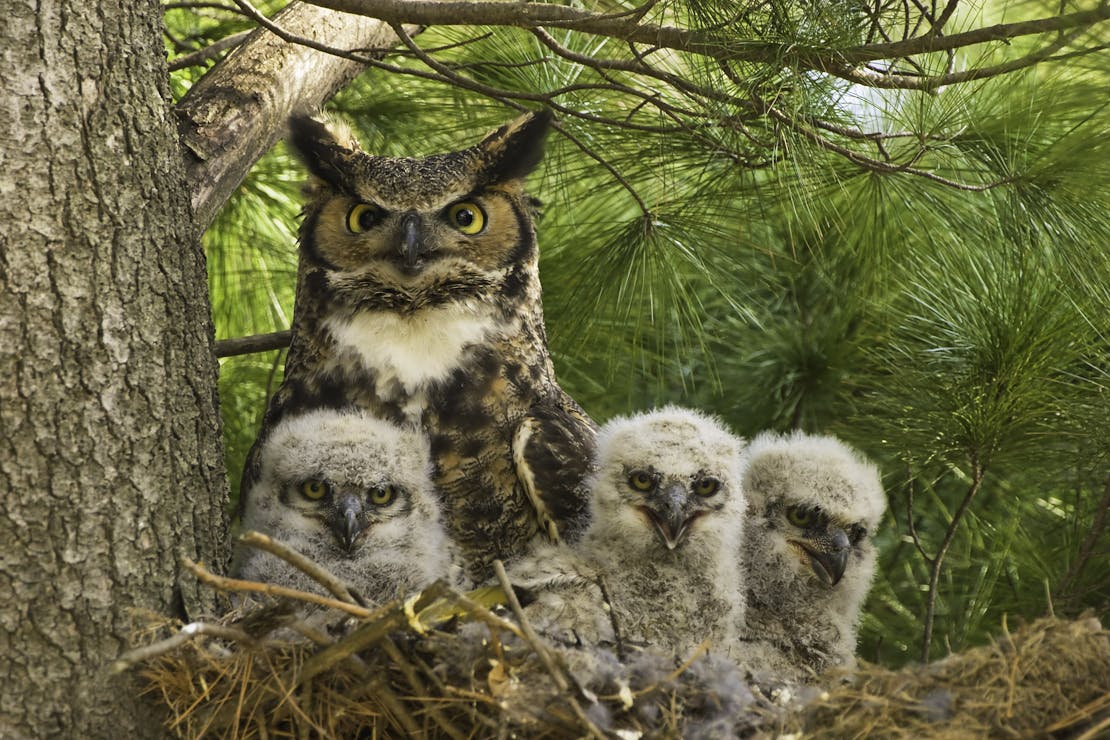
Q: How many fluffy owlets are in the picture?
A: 3